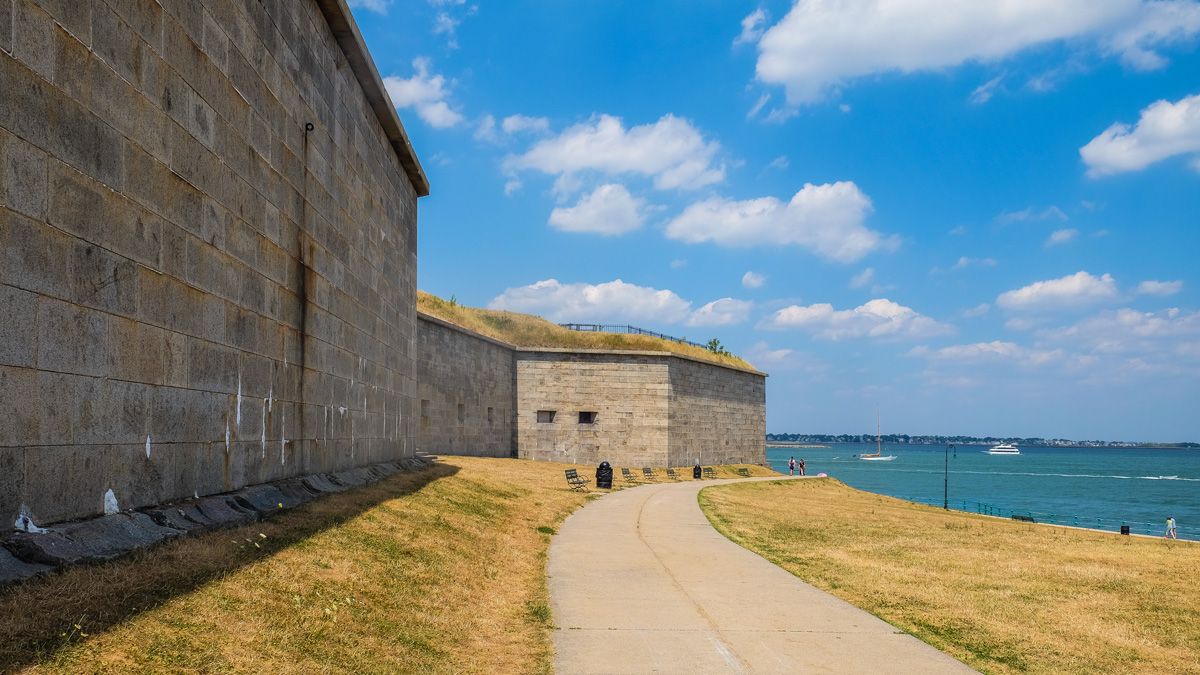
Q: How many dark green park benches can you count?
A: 7